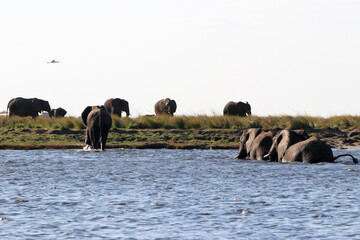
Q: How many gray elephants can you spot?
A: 8